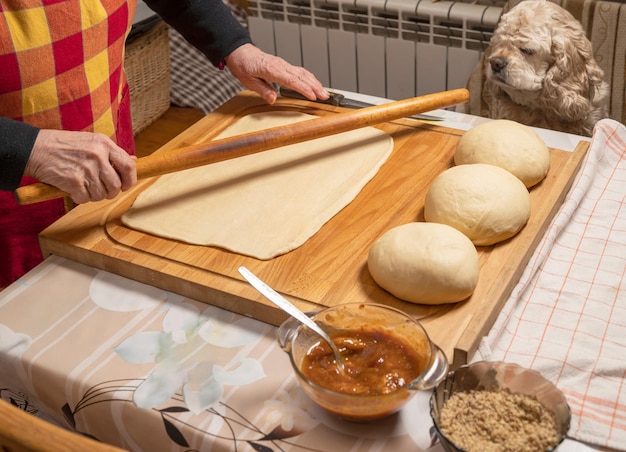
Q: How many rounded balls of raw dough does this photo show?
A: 3